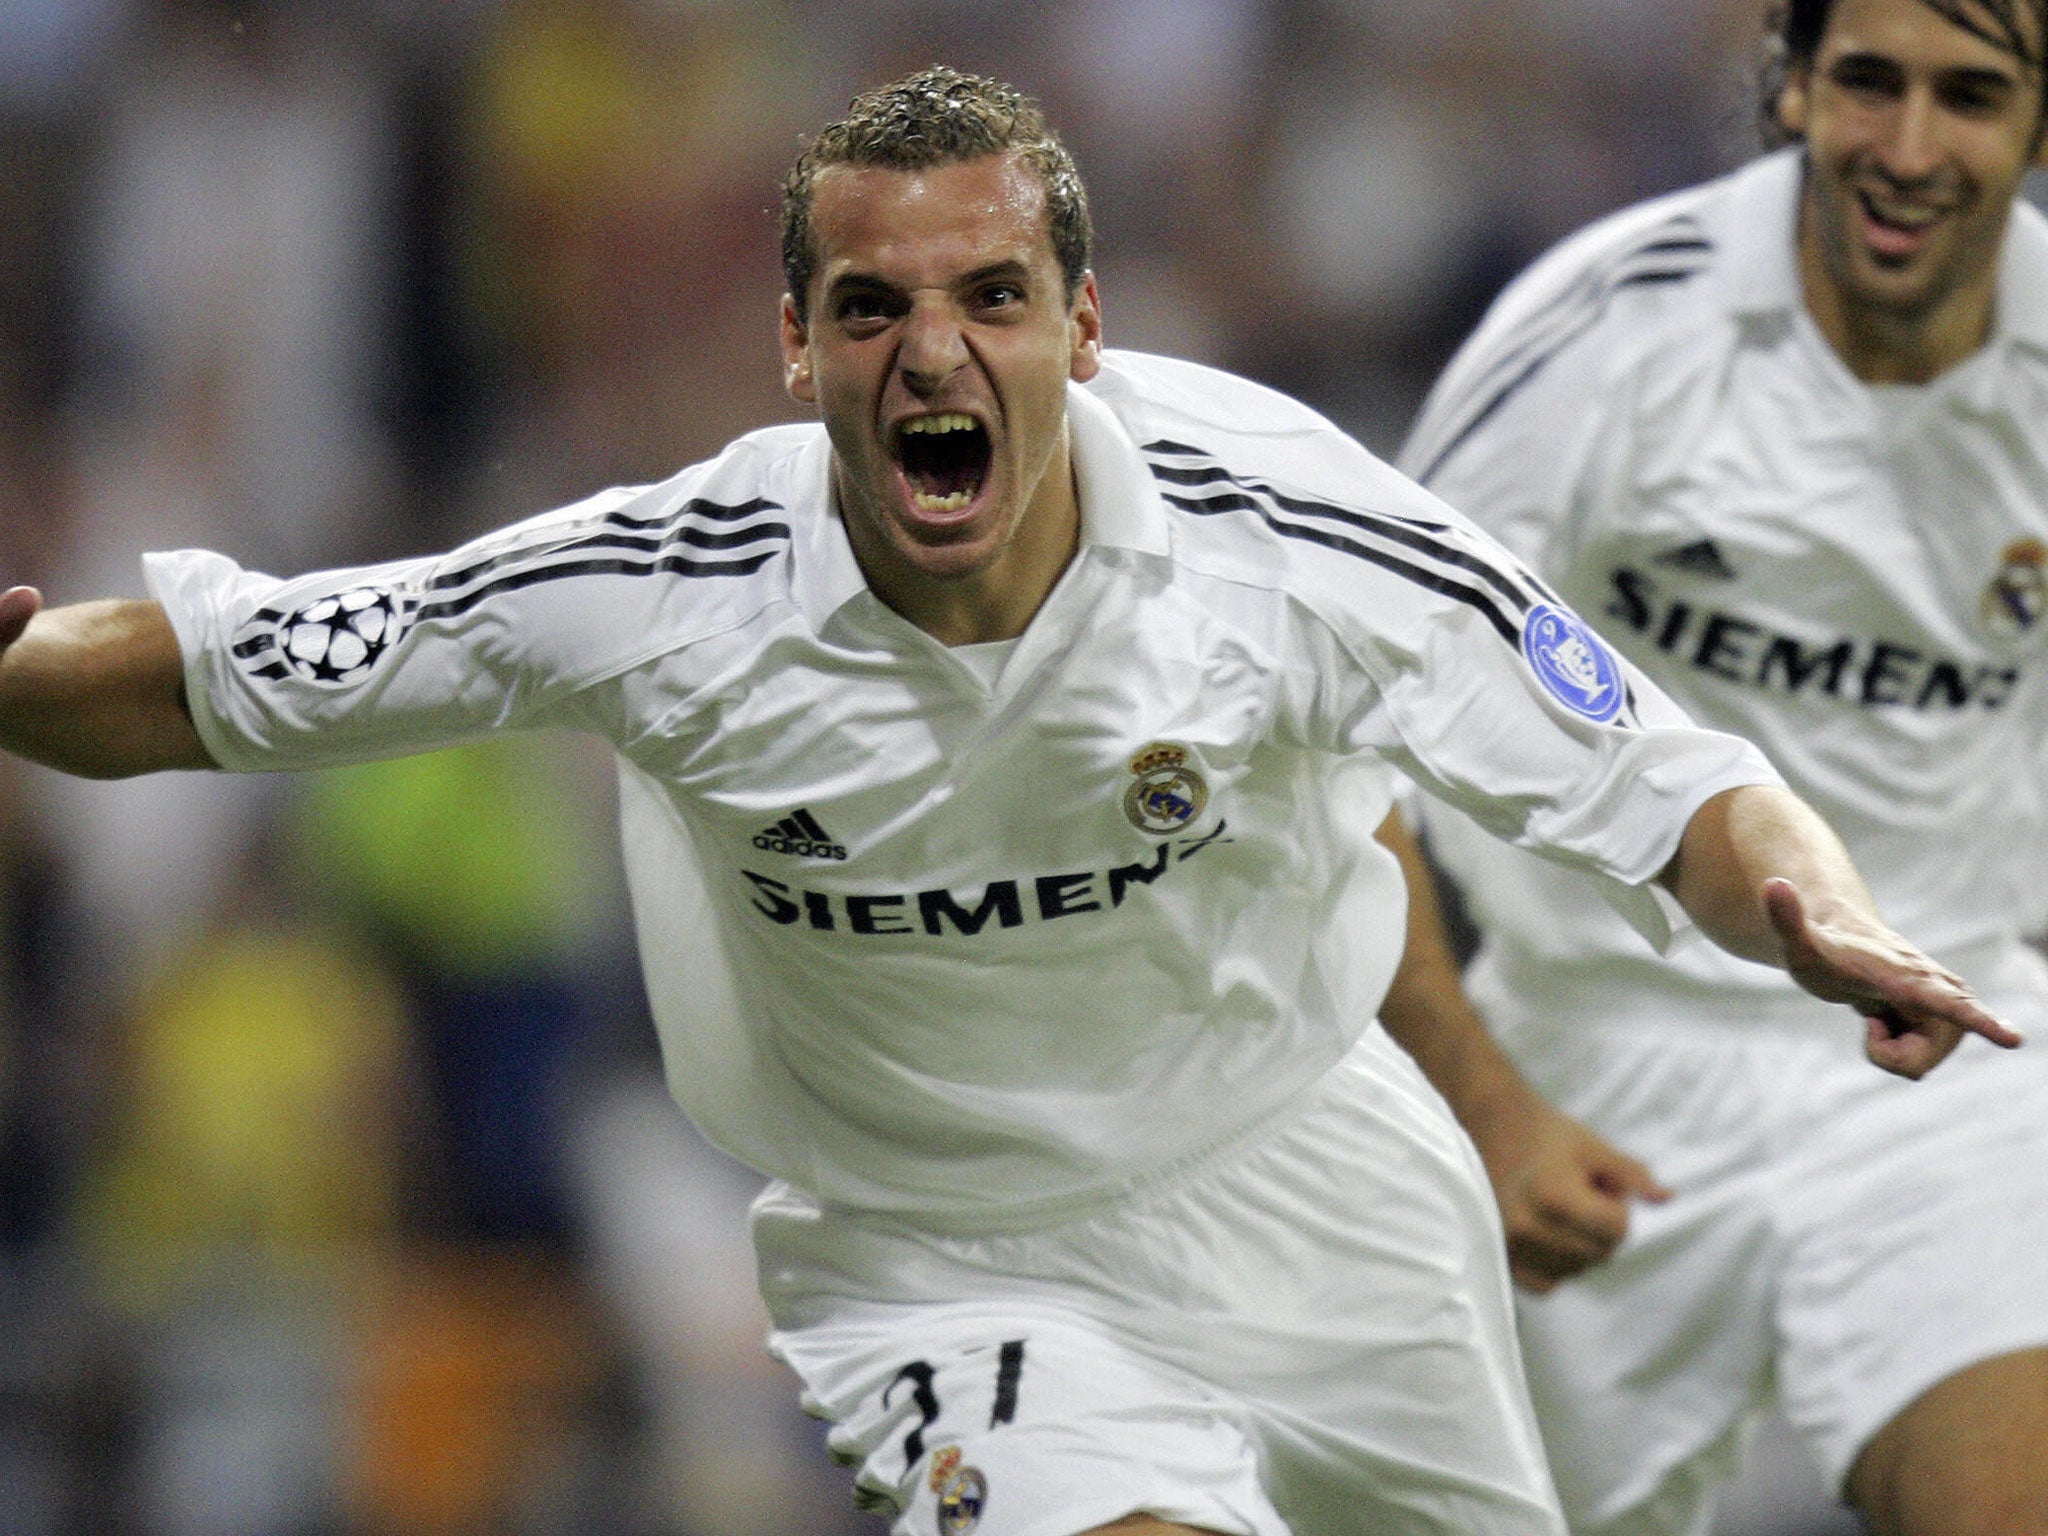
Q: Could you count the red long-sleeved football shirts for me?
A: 0